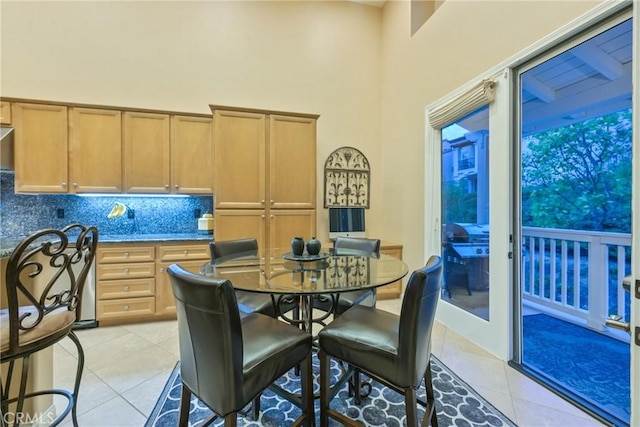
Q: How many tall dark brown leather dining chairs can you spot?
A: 4